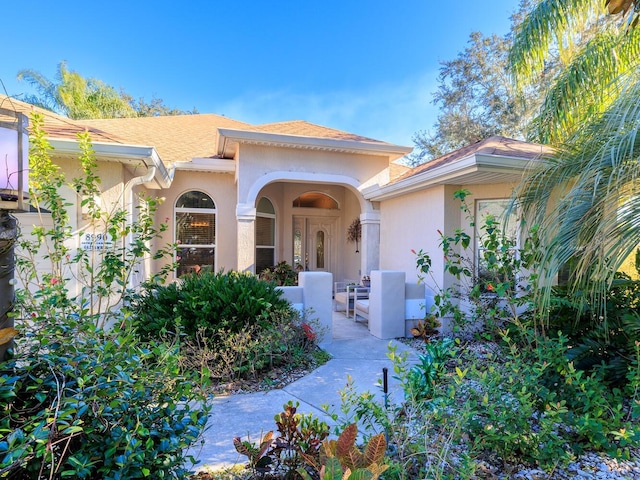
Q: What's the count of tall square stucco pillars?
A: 2